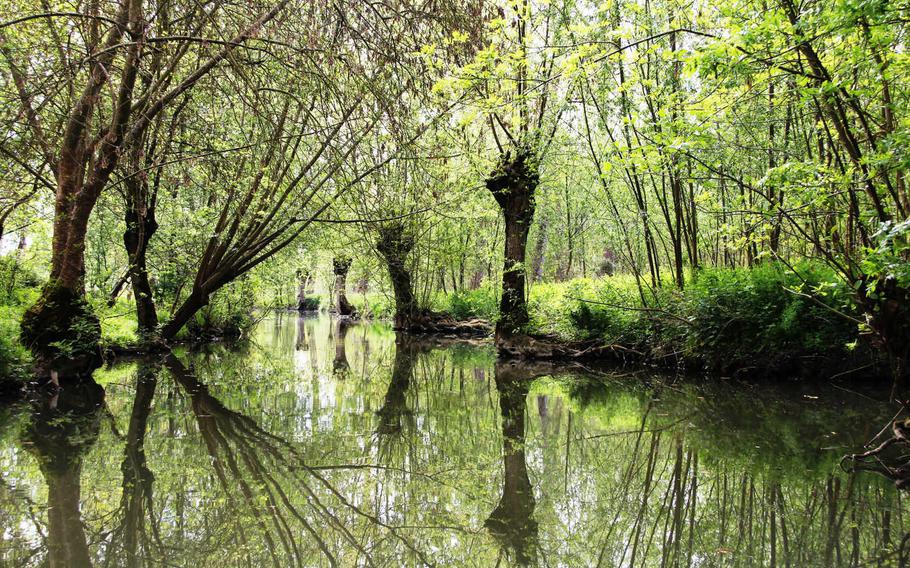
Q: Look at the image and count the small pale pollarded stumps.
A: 2